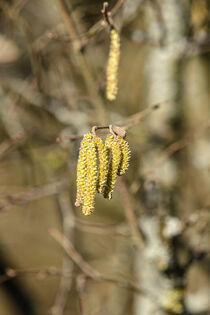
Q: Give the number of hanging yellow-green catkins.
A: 6